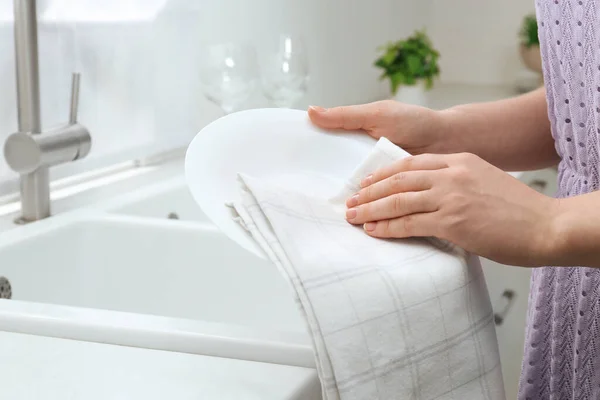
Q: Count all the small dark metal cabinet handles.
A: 2